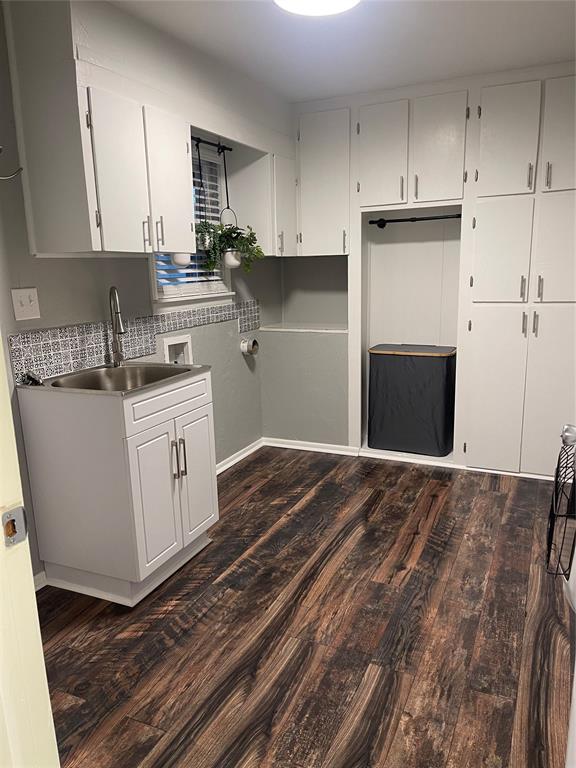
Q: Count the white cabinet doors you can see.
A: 14